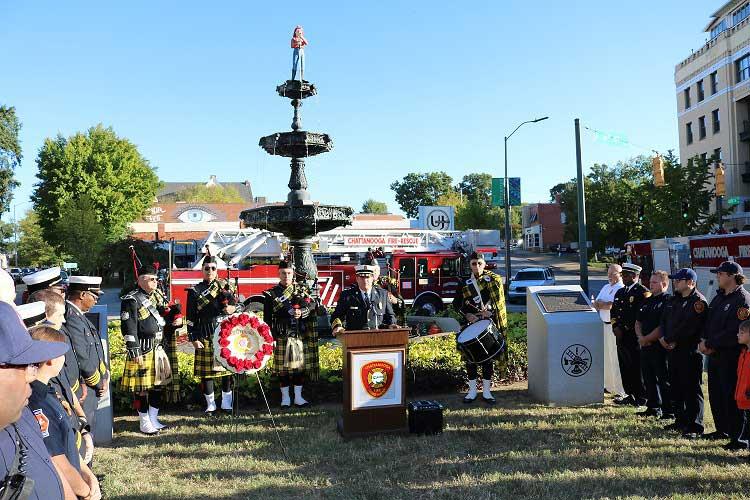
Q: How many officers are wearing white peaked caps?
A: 5